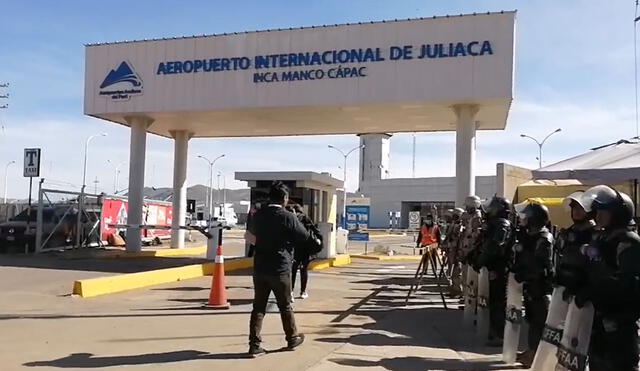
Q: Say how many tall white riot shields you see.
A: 5